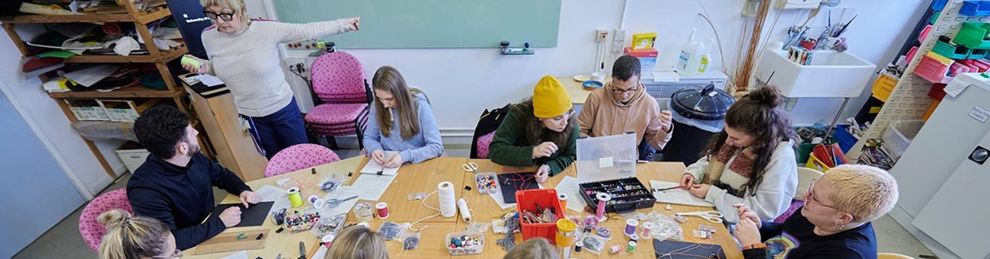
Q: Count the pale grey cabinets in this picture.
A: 1